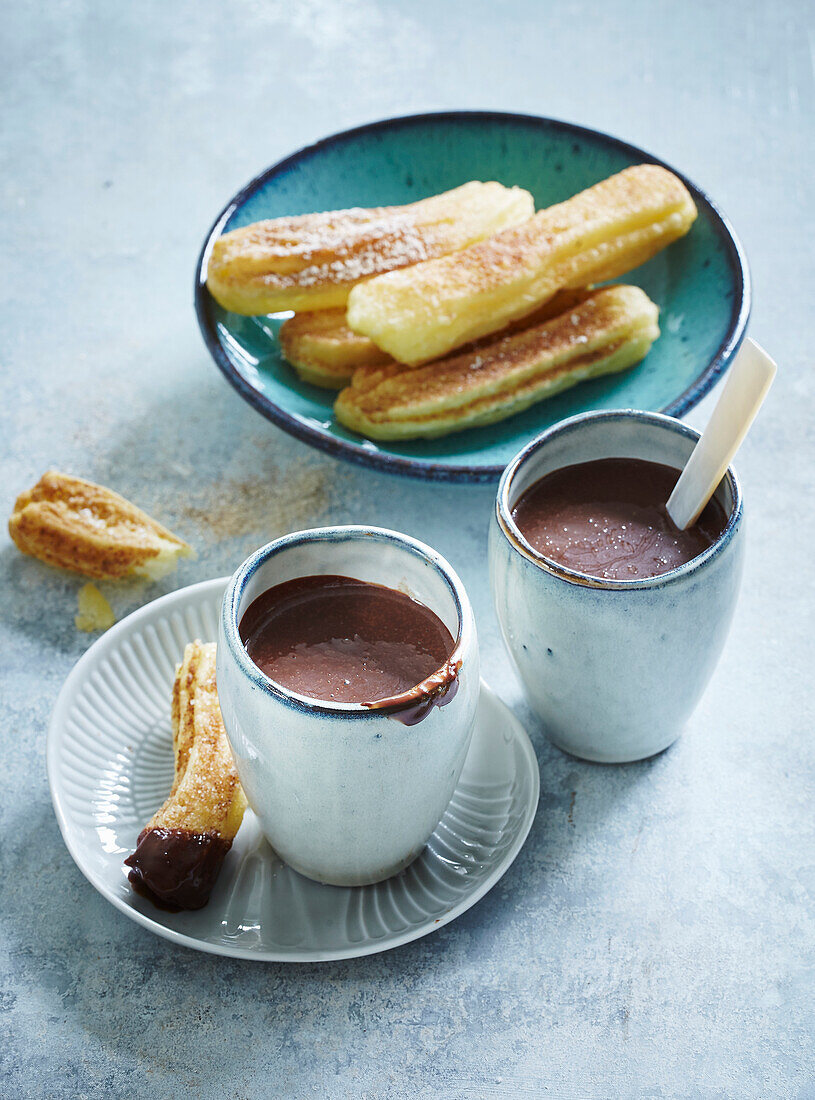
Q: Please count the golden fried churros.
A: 6